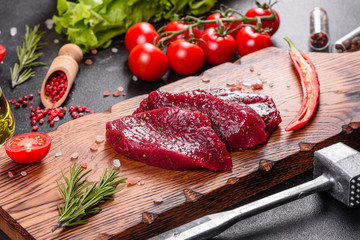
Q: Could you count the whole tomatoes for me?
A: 8